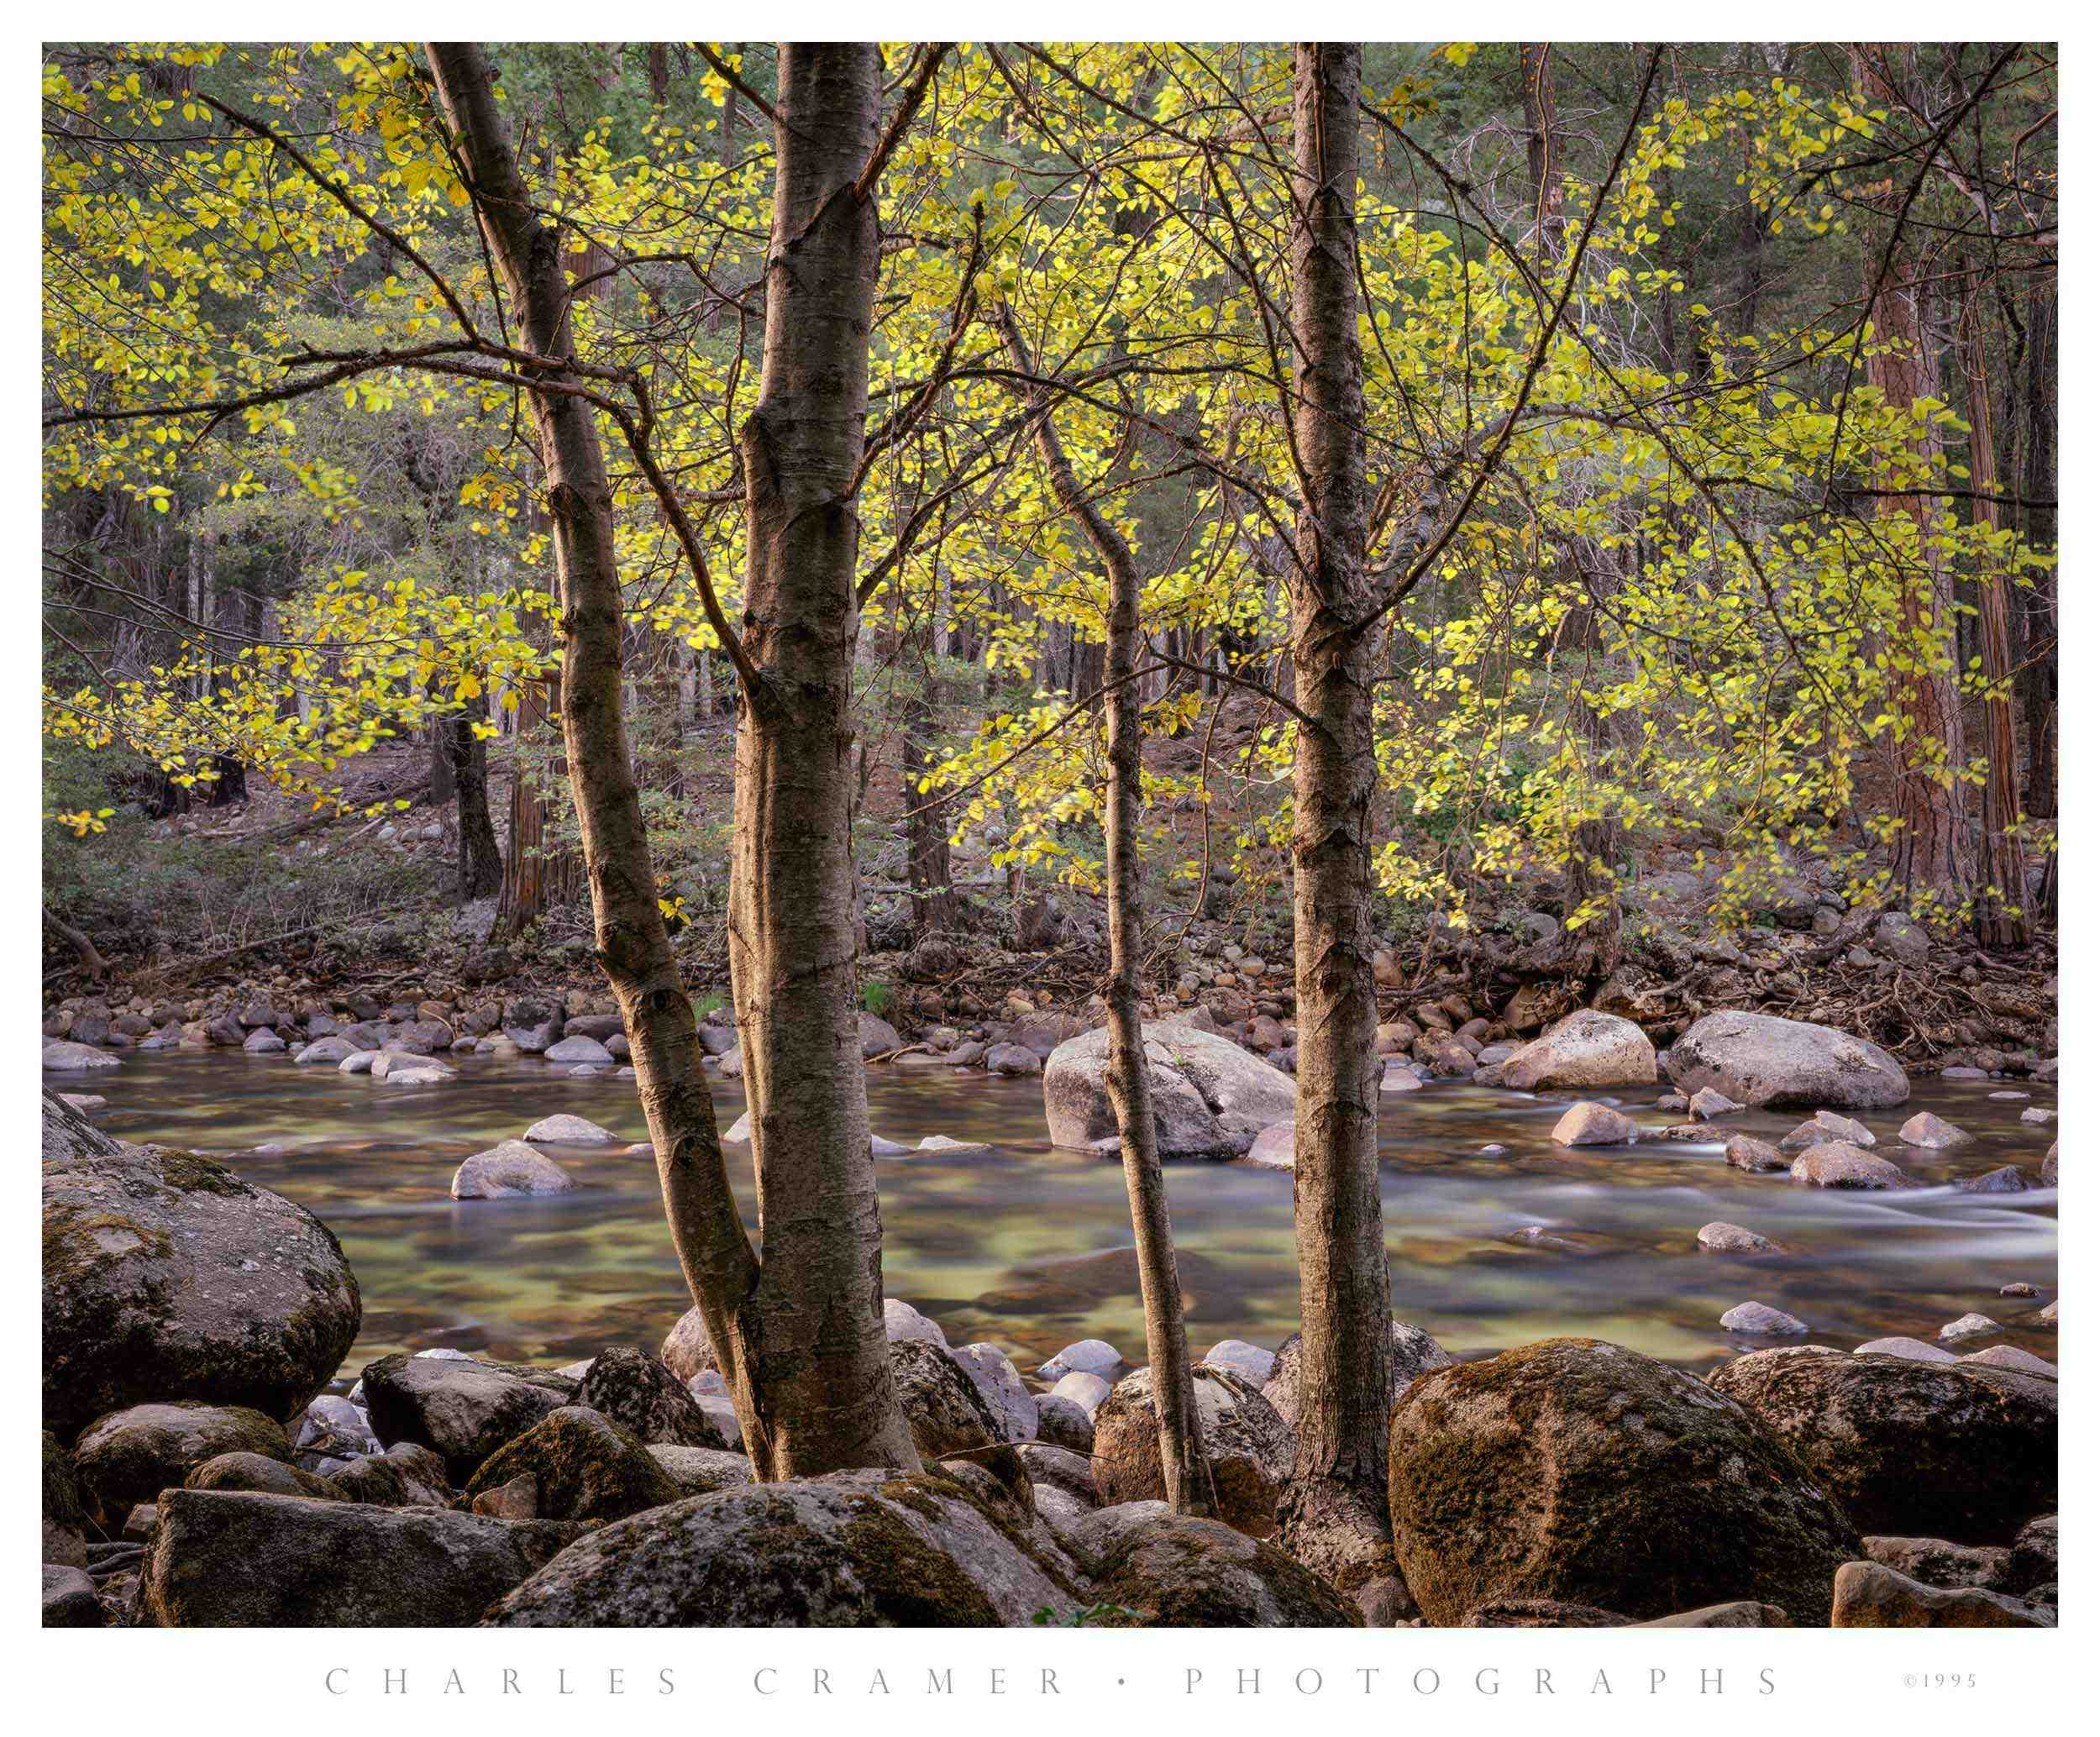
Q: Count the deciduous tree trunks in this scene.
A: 4